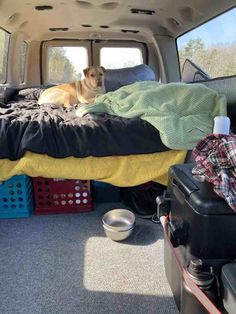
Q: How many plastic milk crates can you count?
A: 2